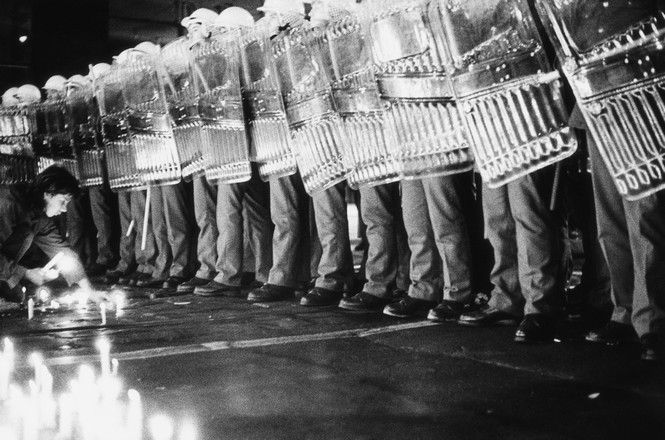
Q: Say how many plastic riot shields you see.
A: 13